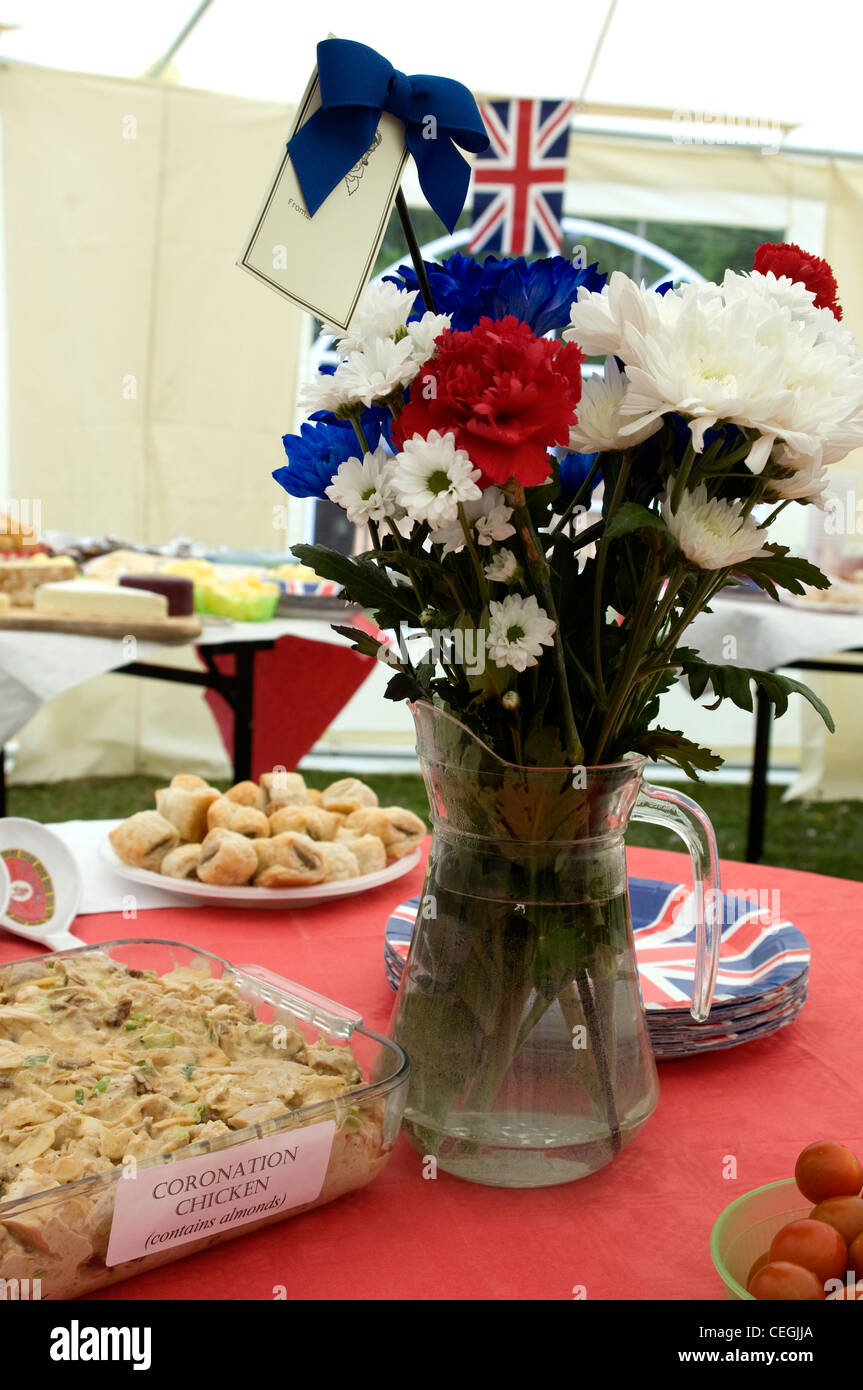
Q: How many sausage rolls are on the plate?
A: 15